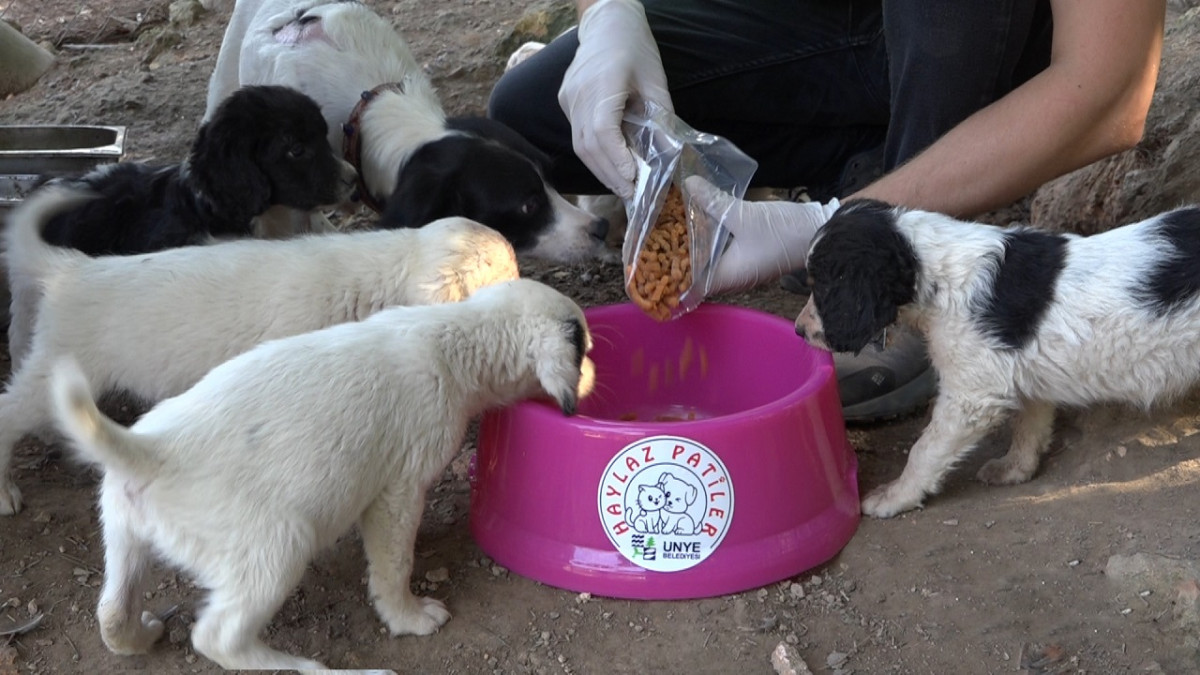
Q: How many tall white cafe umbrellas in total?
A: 0